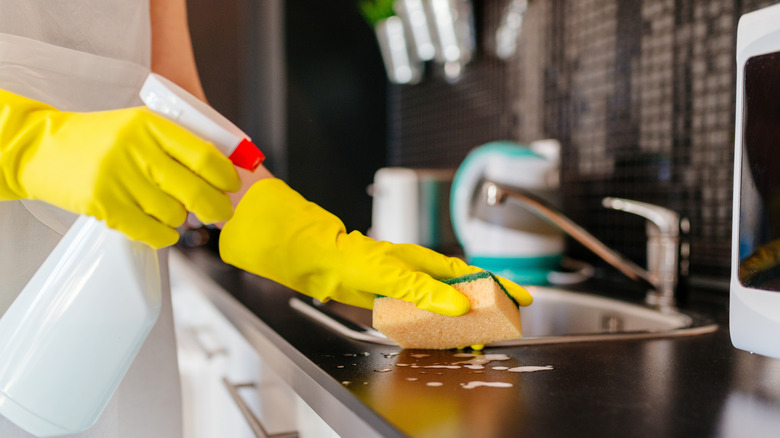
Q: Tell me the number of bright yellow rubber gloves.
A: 2